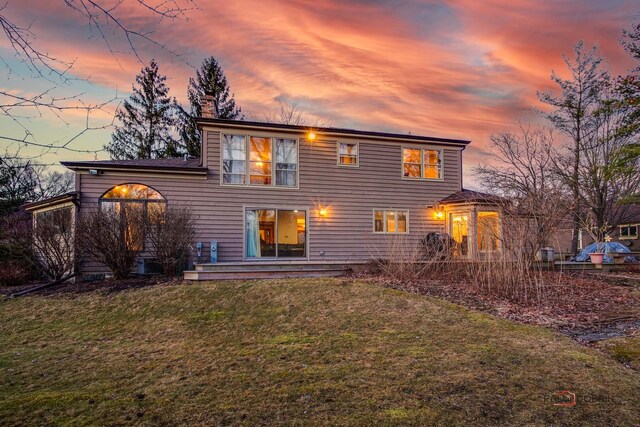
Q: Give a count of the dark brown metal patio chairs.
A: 0